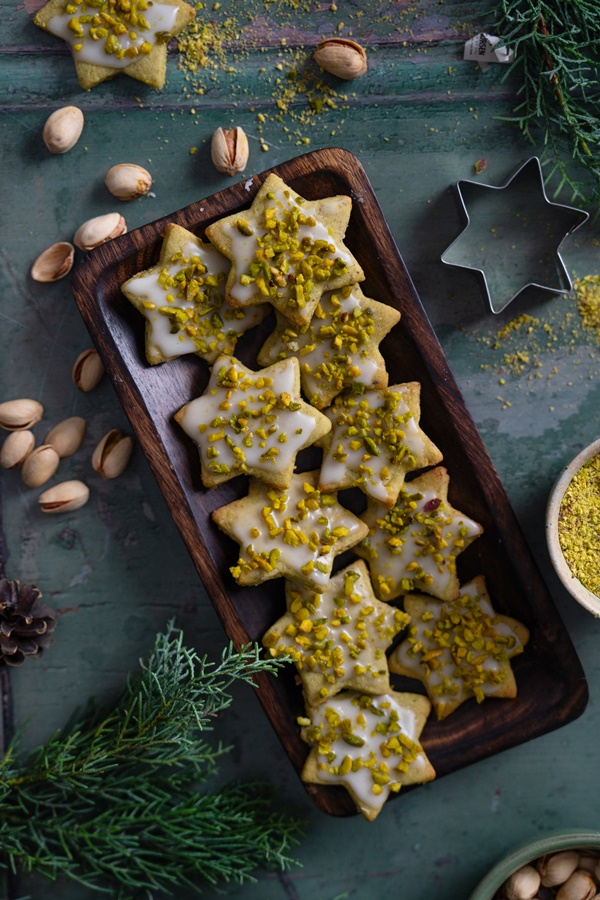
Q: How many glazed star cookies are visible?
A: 11